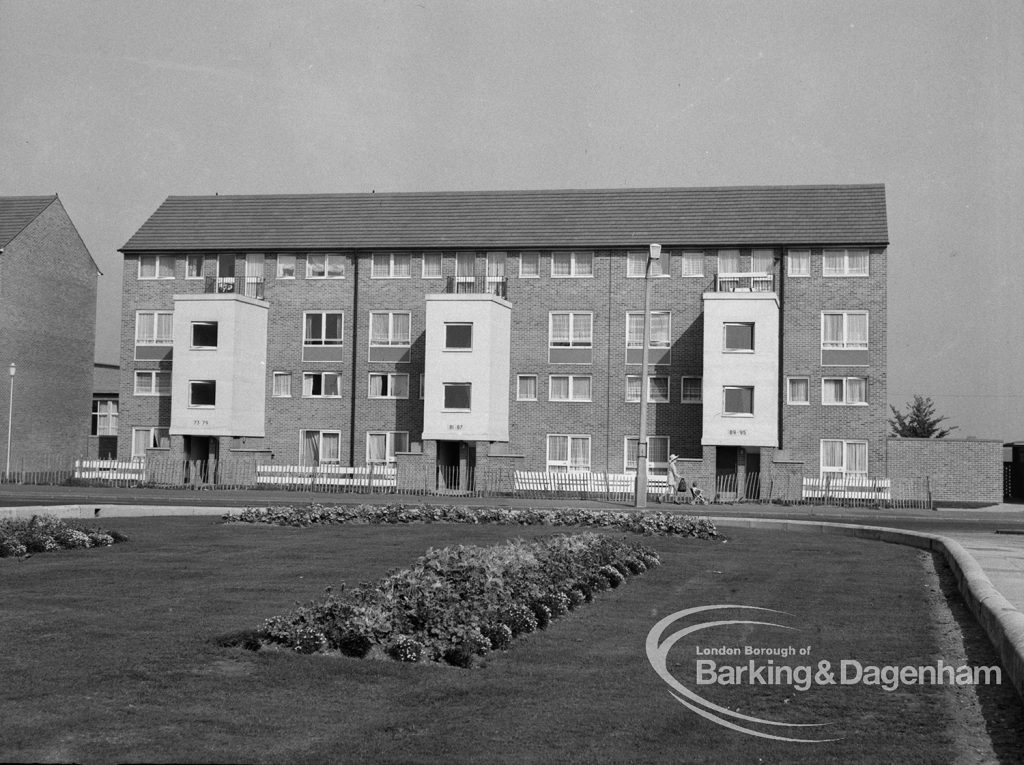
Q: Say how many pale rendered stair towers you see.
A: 3